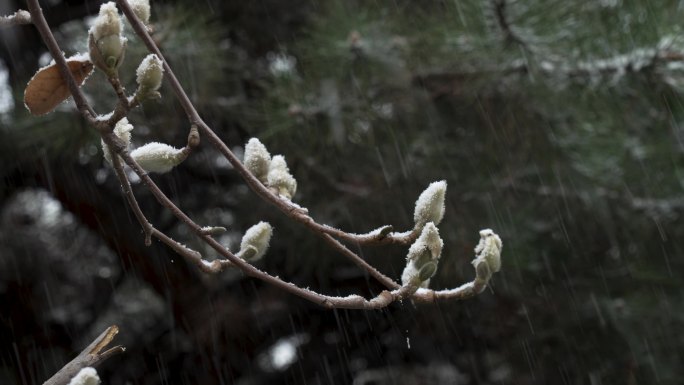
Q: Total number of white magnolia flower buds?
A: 12